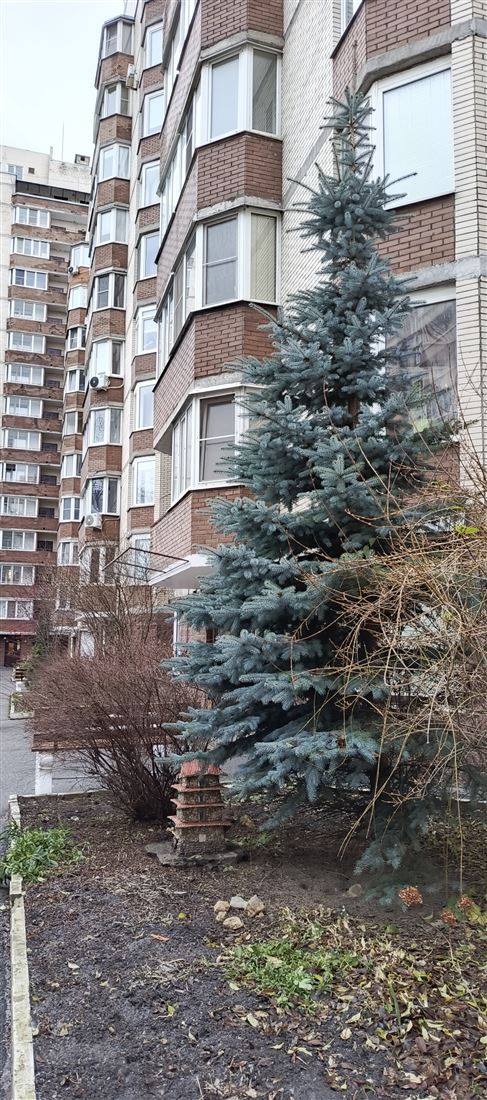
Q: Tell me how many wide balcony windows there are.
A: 13